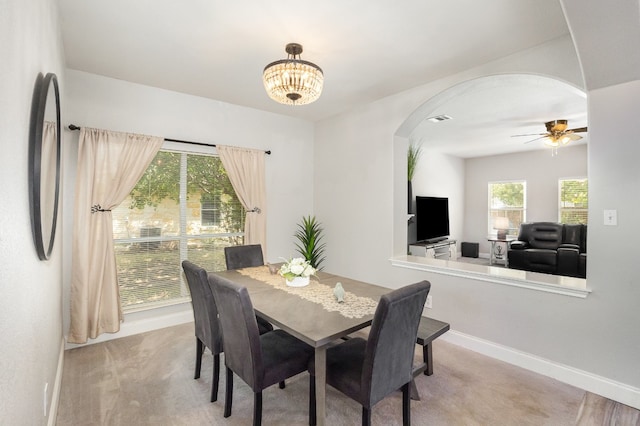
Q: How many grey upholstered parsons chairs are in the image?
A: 4